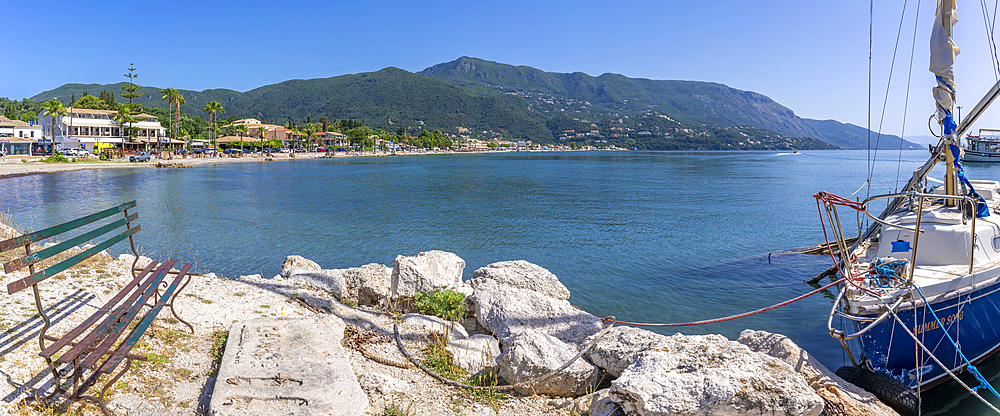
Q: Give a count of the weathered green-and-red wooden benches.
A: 1